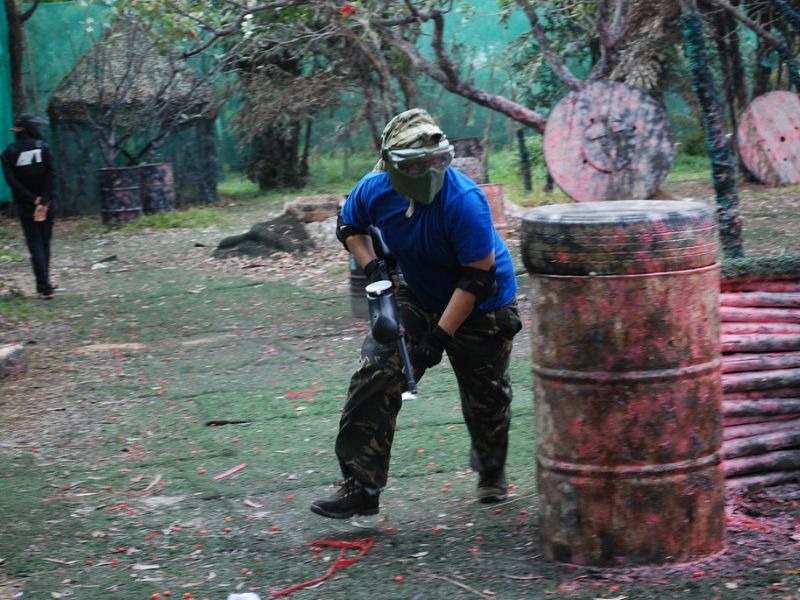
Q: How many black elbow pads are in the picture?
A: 2